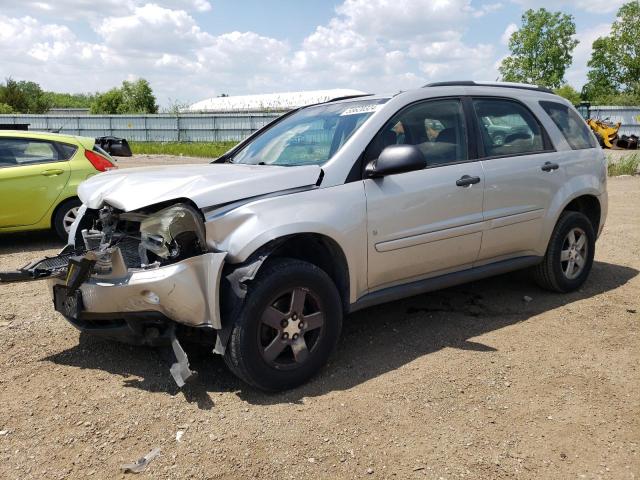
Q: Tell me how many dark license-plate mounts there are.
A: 1